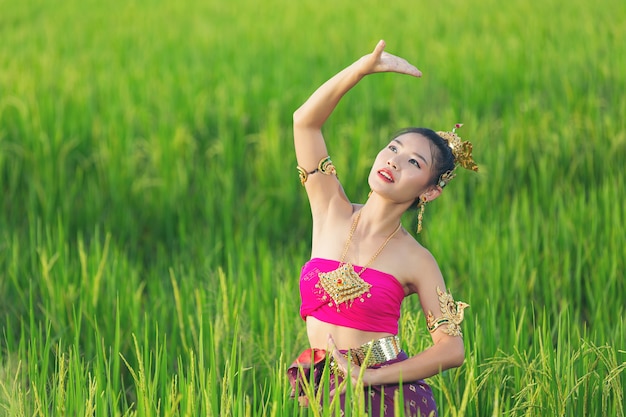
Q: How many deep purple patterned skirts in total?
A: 1